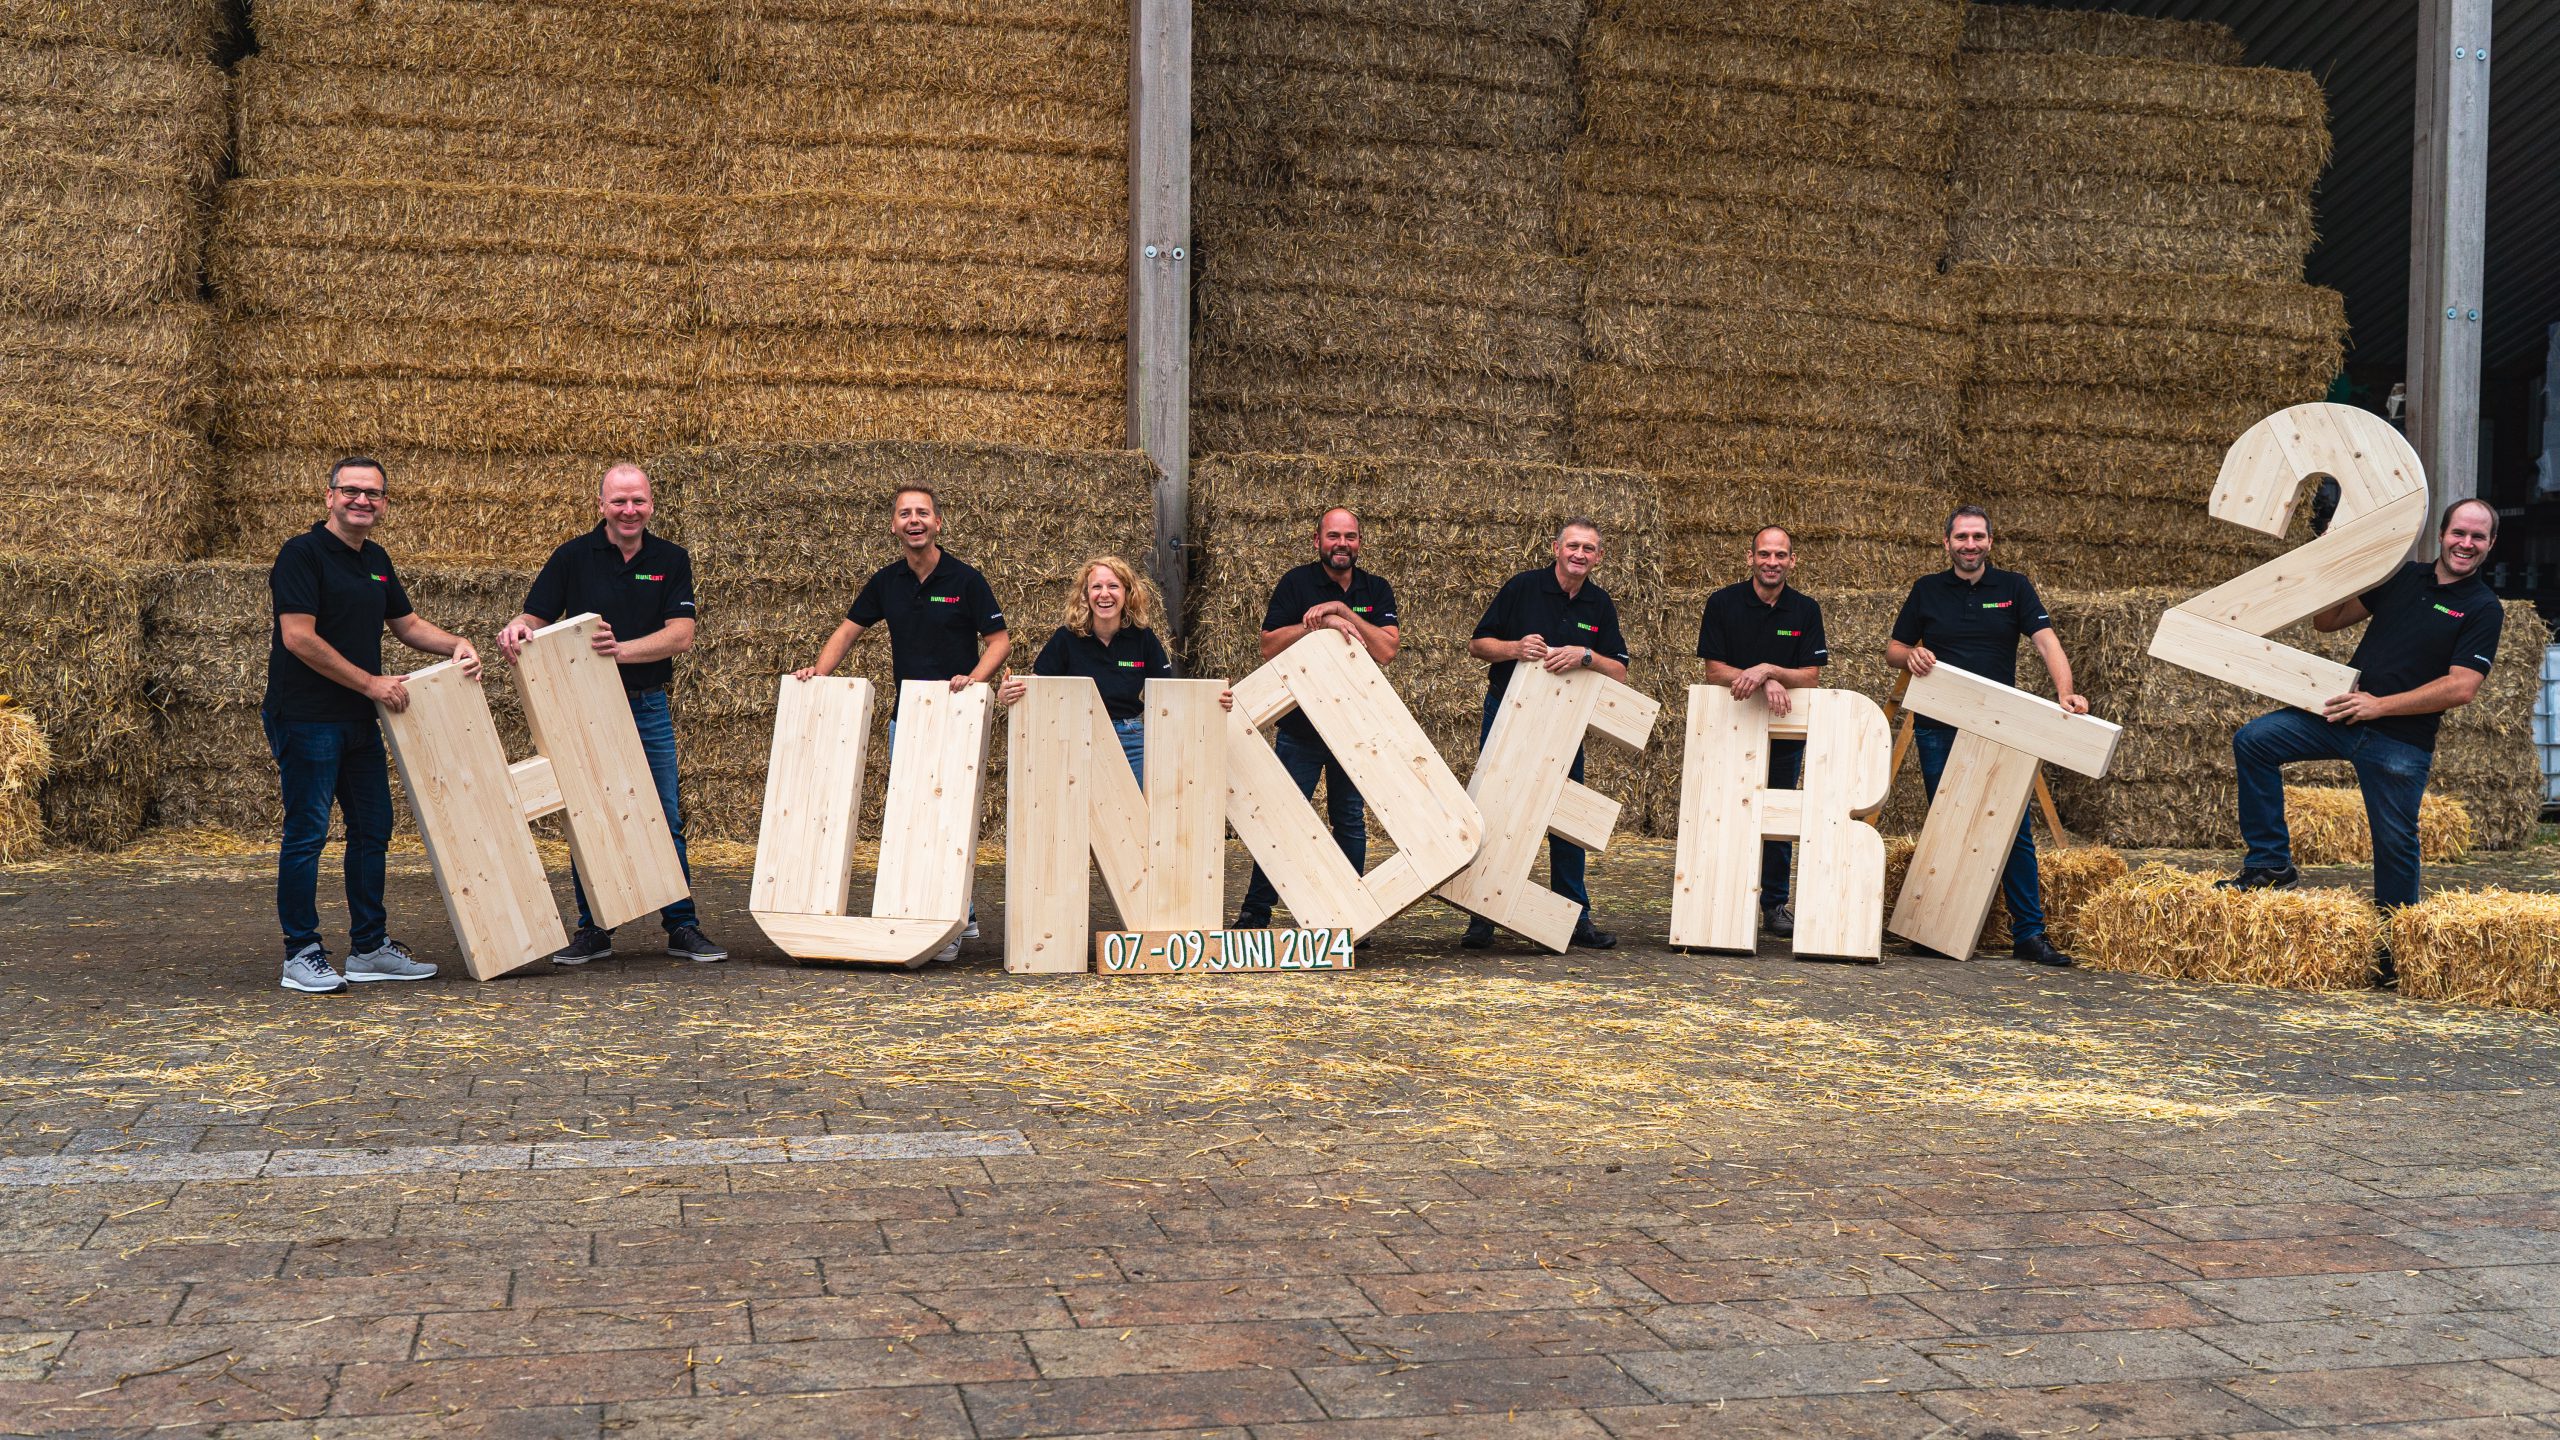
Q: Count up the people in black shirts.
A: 9